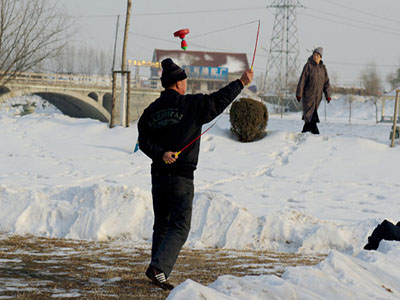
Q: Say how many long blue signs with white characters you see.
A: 1